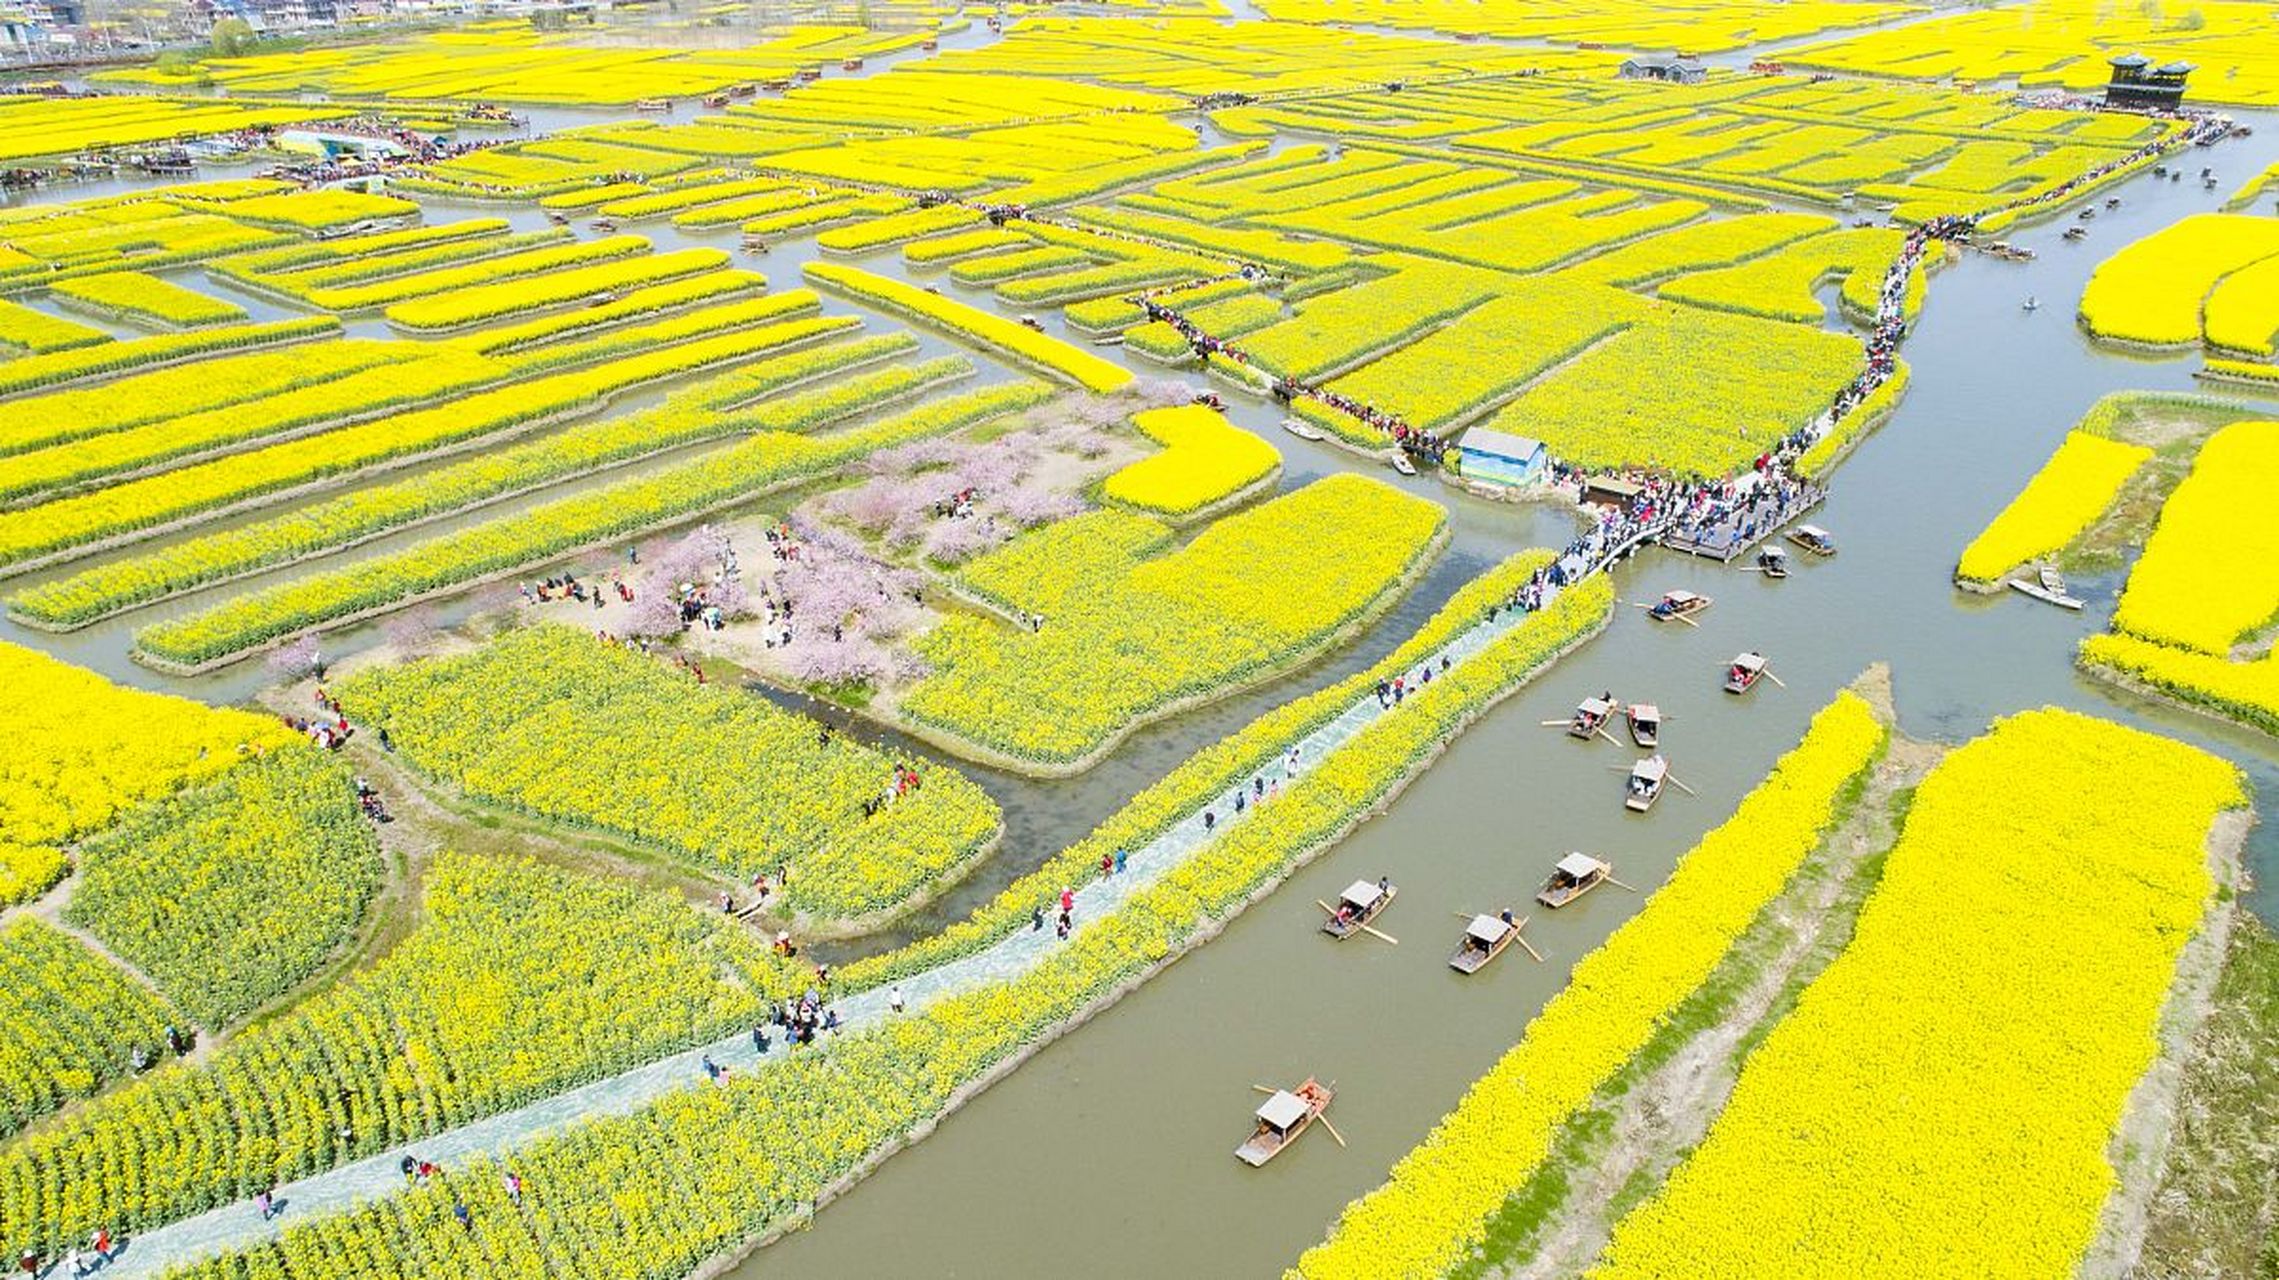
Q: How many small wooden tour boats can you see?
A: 11